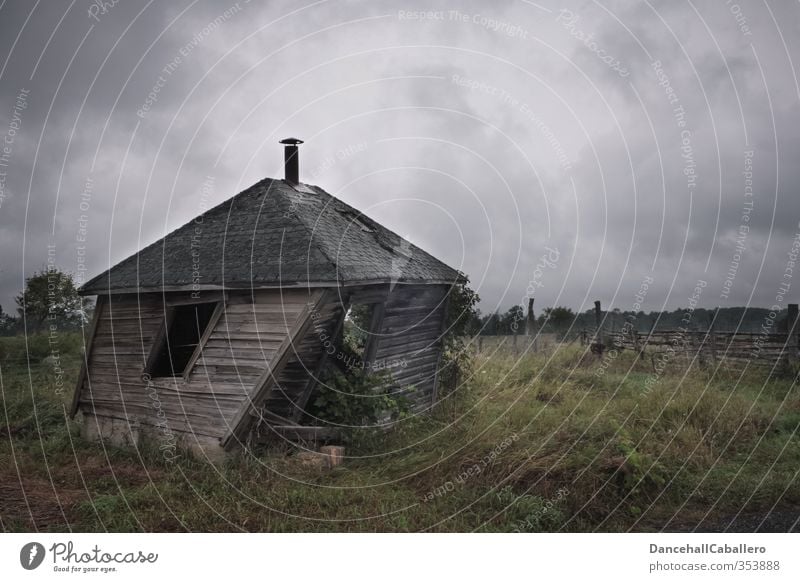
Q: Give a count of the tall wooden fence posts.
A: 3